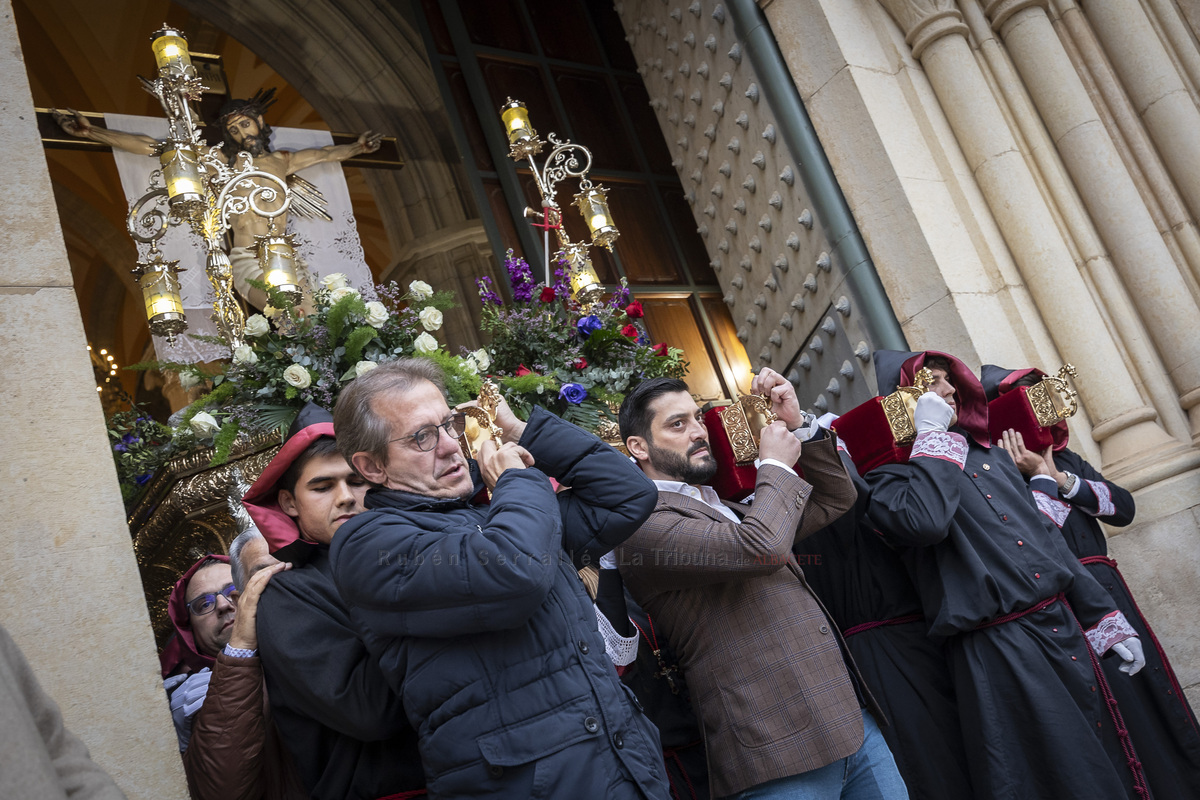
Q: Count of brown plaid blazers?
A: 1